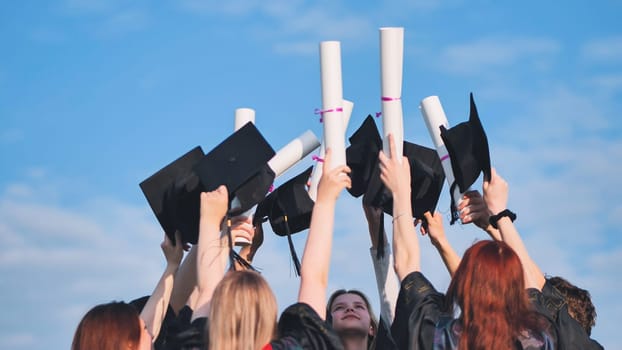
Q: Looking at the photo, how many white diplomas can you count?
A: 6